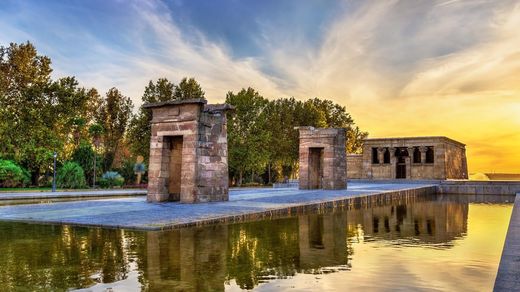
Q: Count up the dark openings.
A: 7